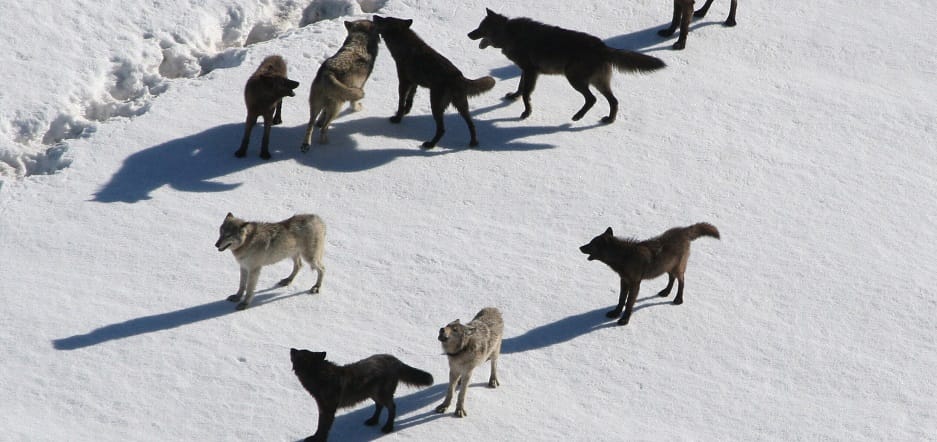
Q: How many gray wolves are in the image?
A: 3